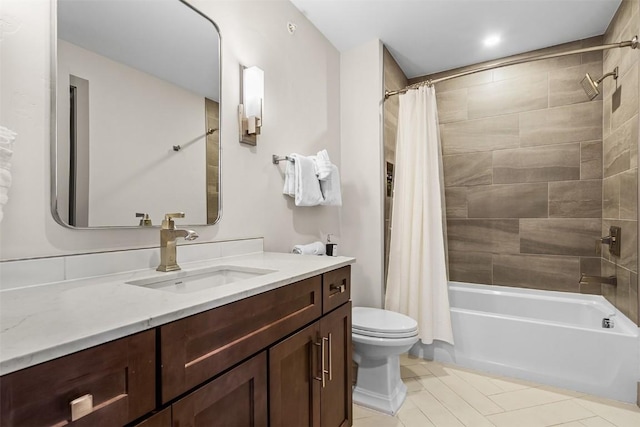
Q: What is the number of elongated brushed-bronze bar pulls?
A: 2